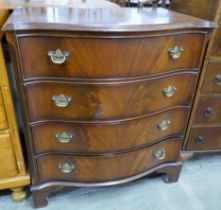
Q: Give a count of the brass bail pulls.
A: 8